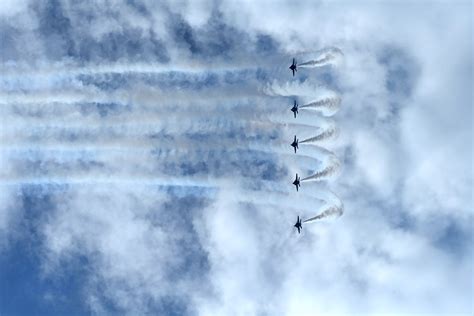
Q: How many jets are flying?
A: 5